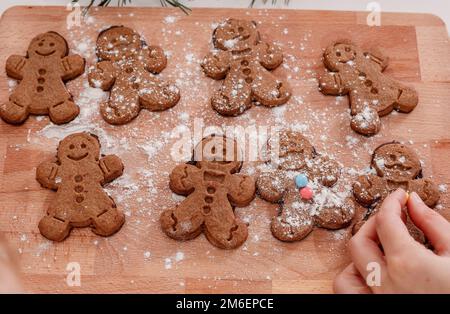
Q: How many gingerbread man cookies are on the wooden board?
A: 8